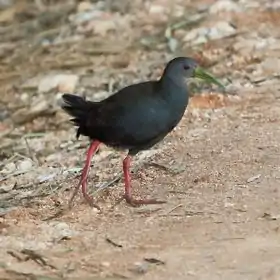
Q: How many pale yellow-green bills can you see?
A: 1